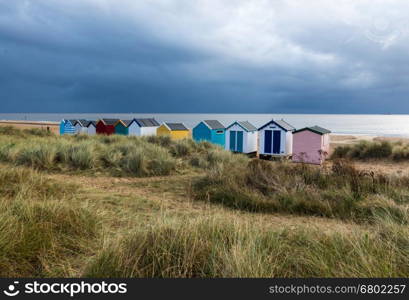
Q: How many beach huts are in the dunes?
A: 11